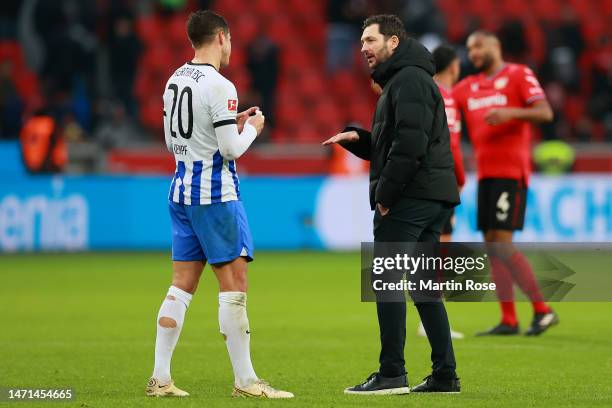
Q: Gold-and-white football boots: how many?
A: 2